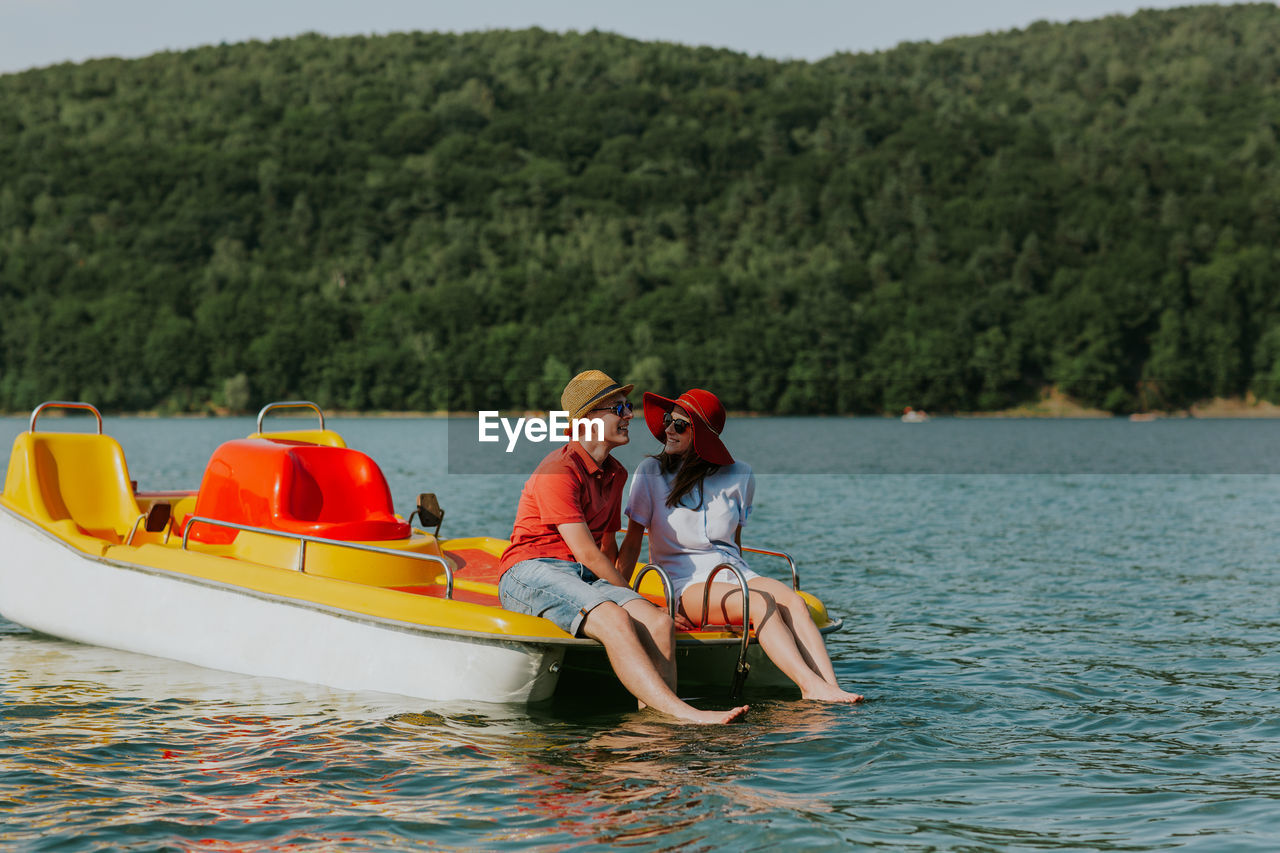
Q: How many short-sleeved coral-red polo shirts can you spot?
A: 1